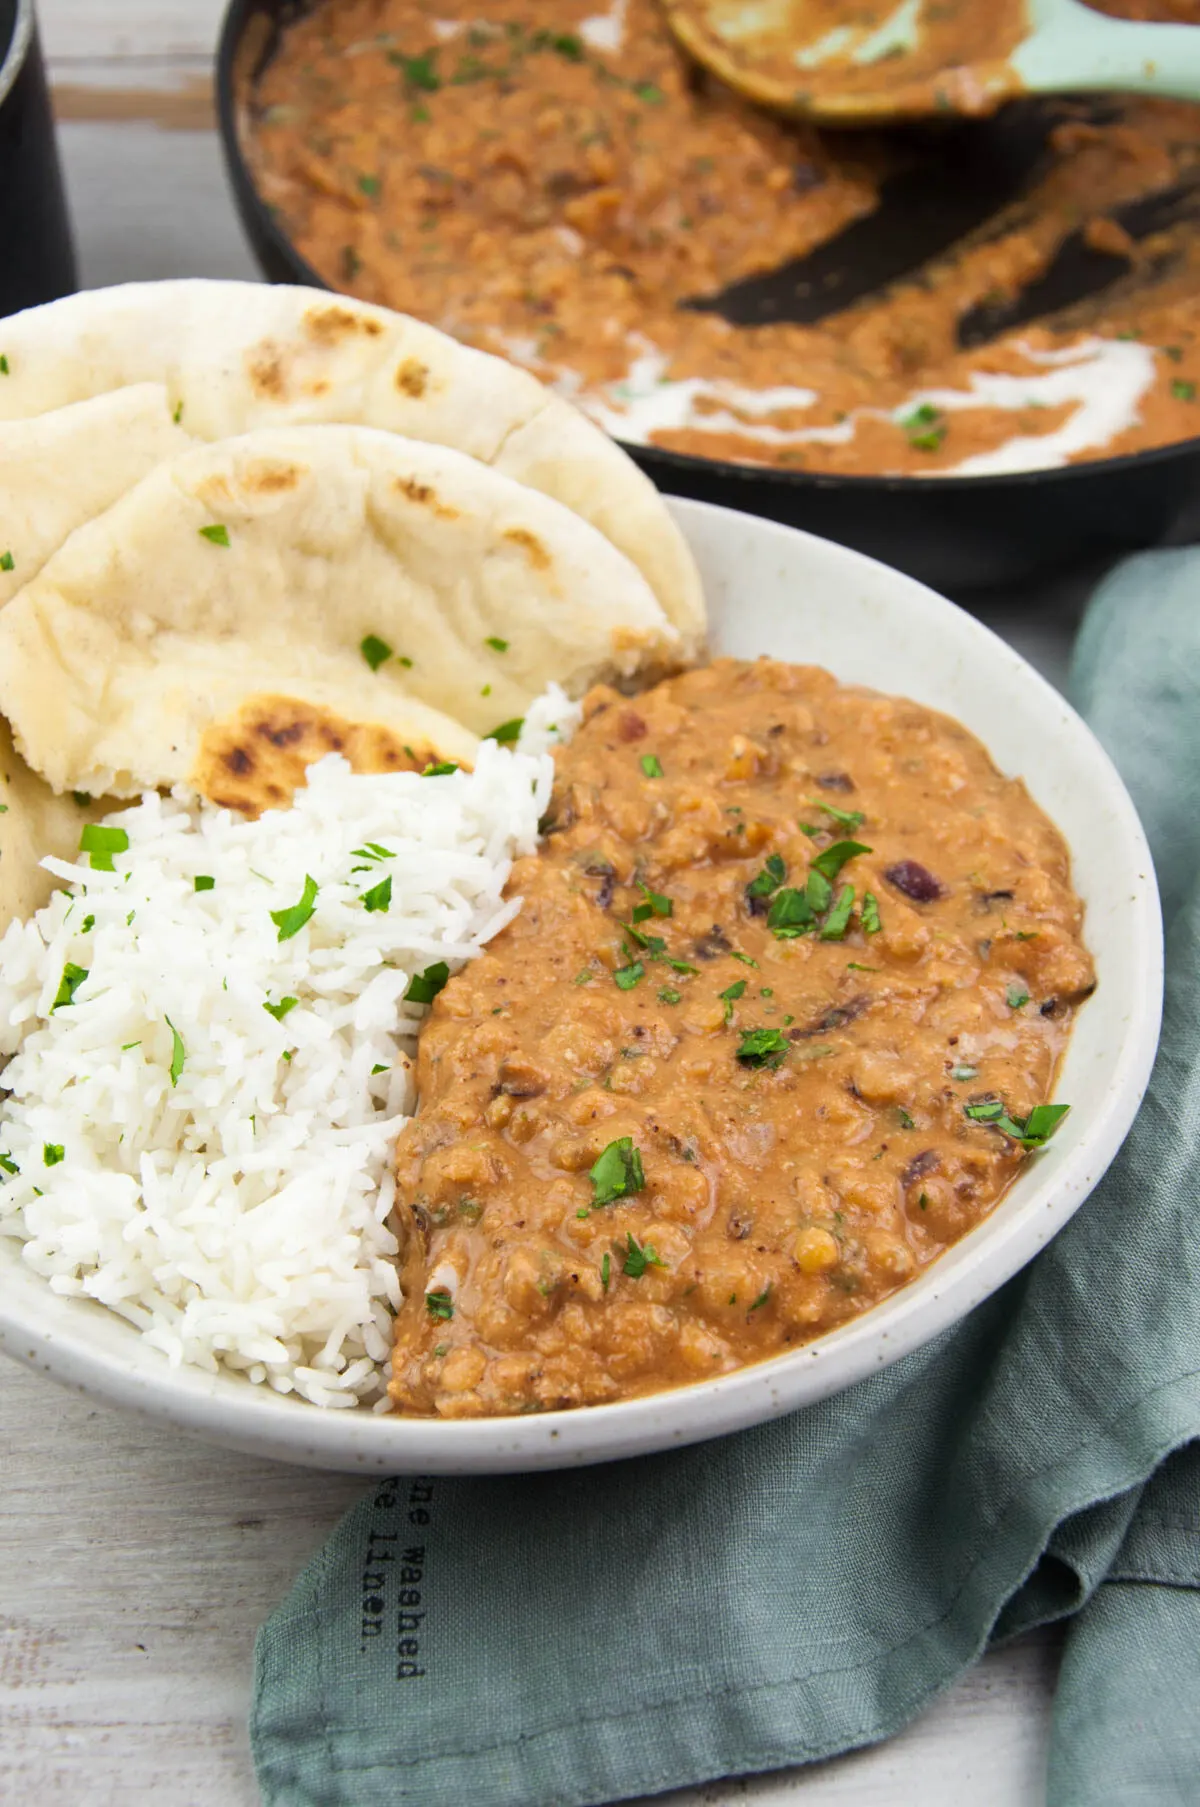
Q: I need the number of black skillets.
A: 1